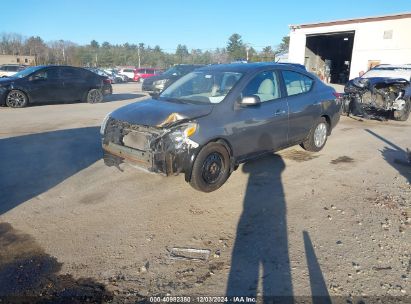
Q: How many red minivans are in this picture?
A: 1